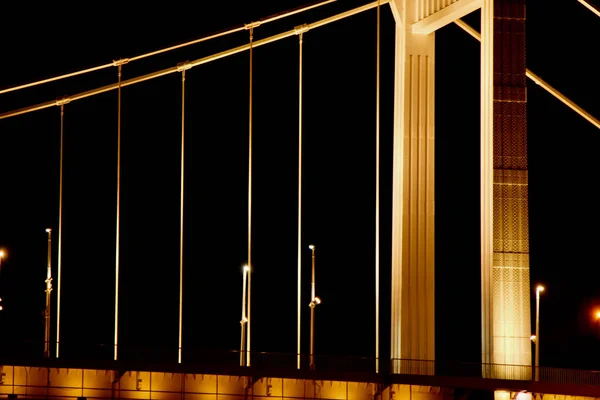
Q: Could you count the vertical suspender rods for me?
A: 6